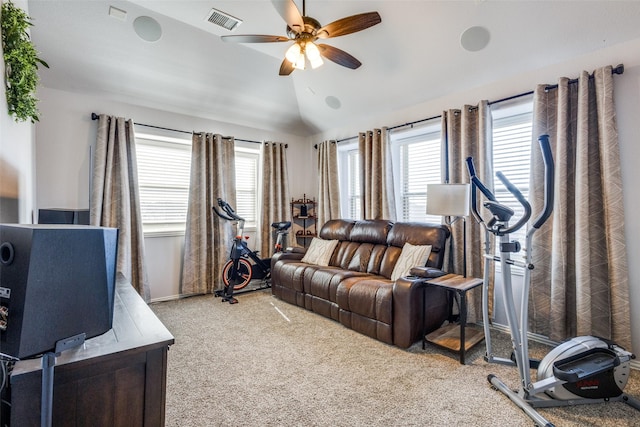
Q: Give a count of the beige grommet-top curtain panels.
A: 7